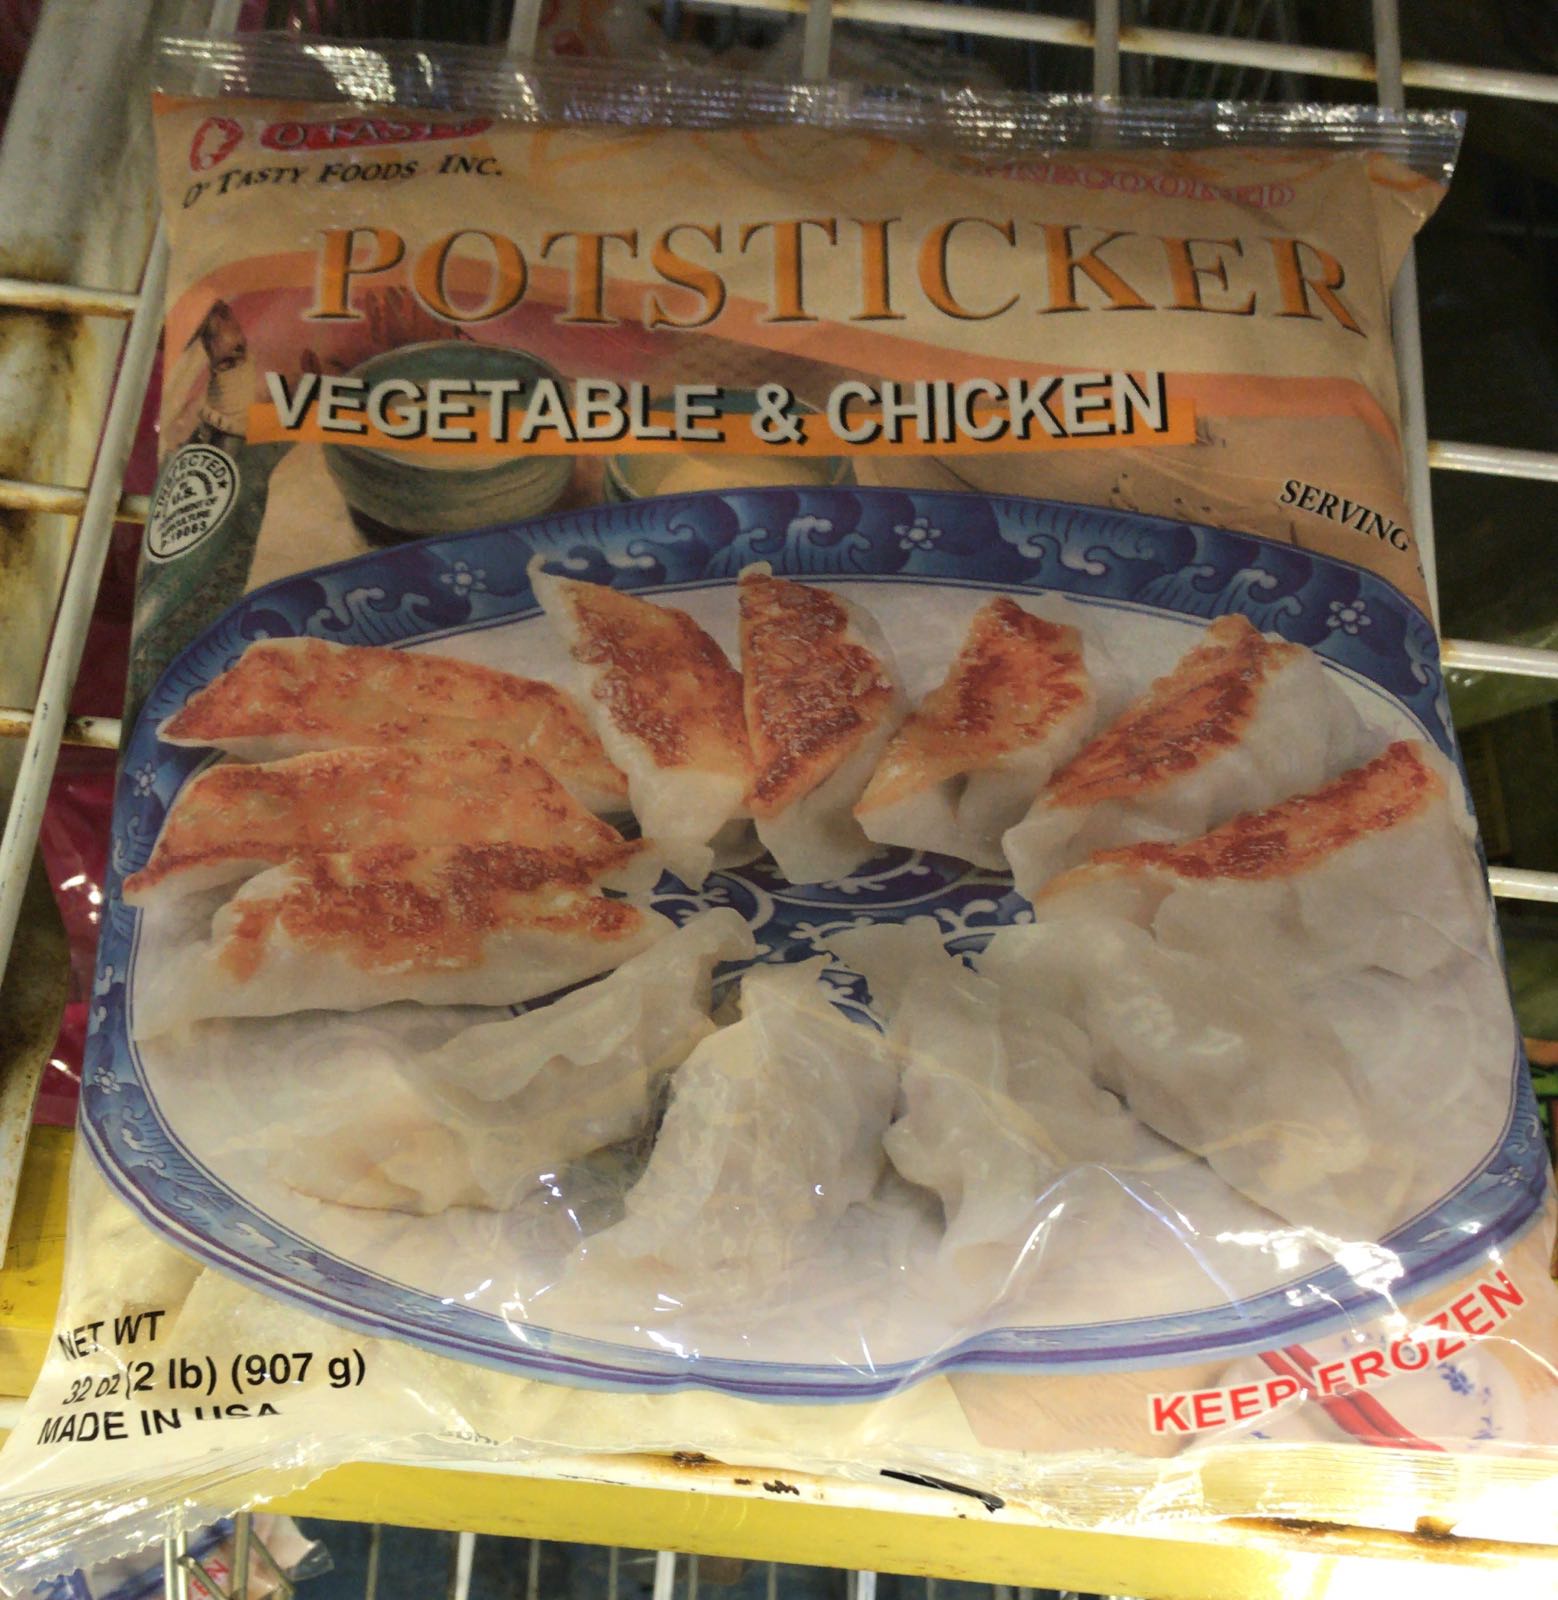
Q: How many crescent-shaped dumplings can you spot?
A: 12